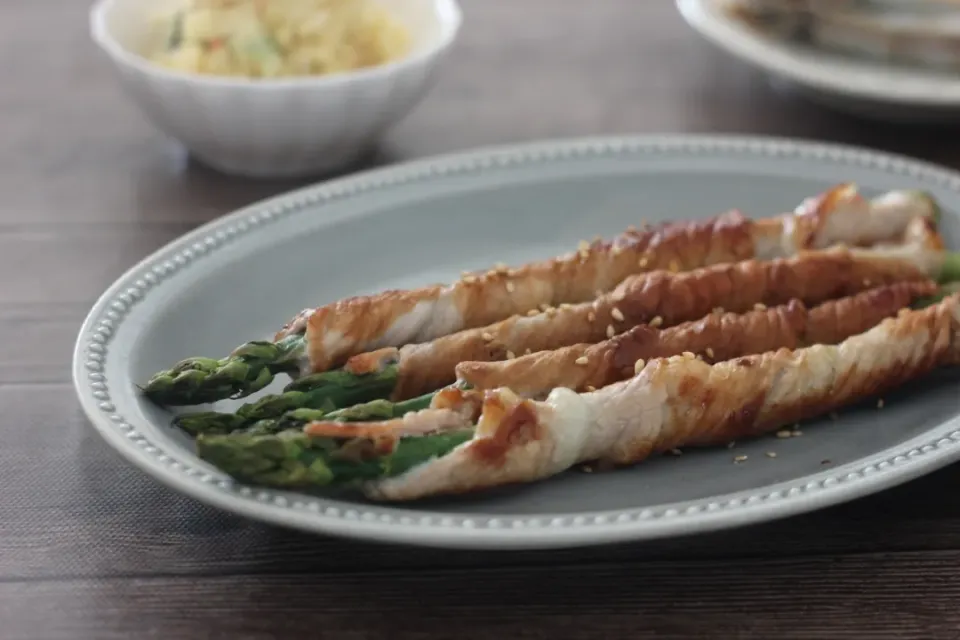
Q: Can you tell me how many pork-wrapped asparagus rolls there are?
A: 4